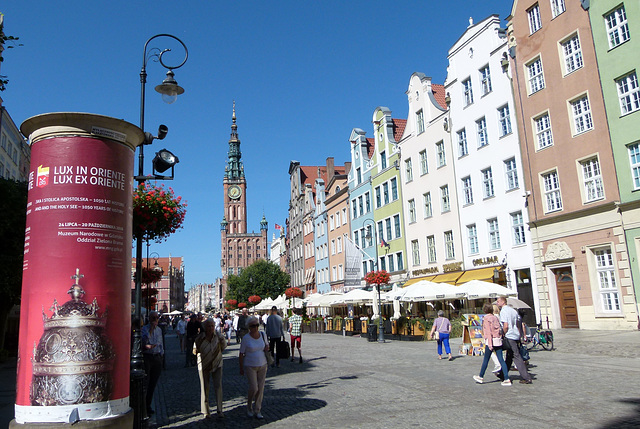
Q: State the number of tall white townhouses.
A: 2